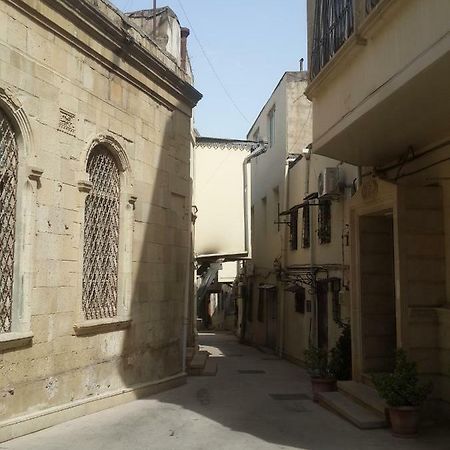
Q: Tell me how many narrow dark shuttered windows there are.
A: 3